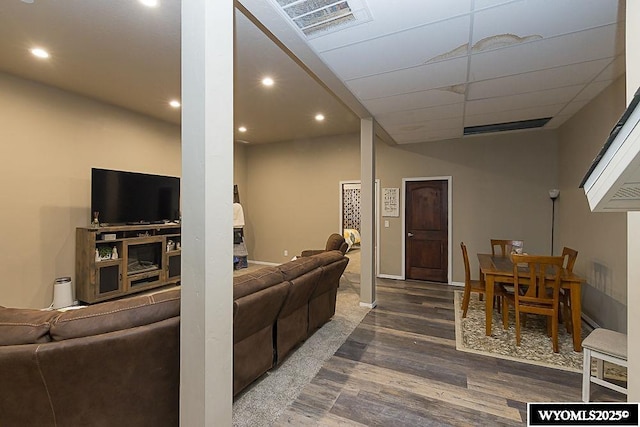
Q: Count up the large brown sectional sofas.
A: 1